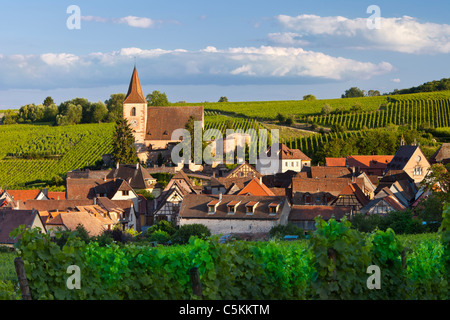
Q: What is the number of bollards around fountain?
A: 0